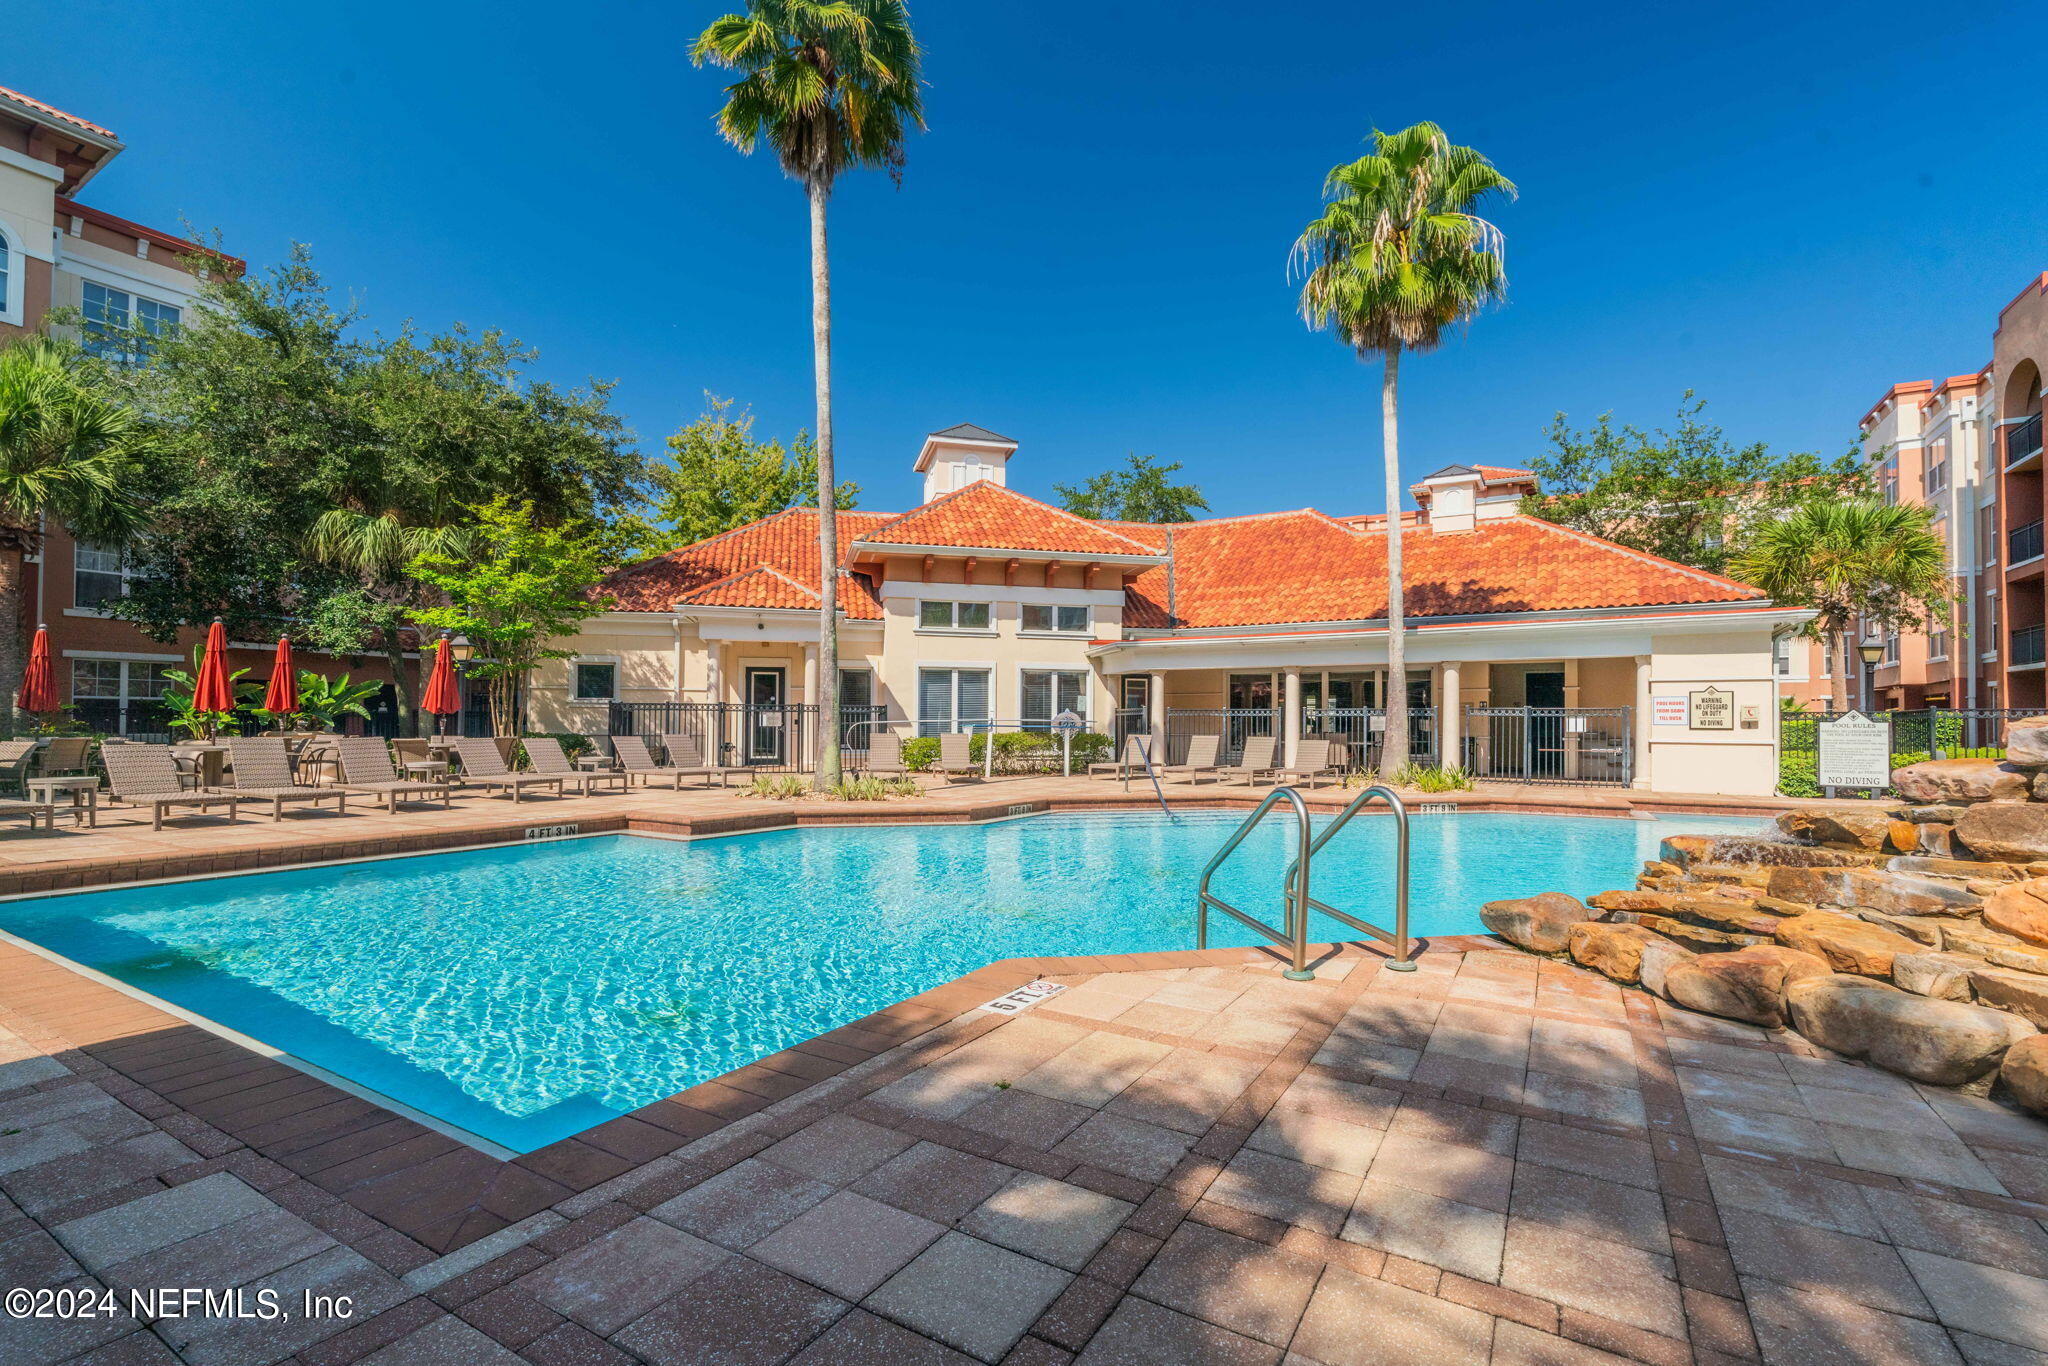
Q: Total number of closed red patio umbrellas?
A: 4